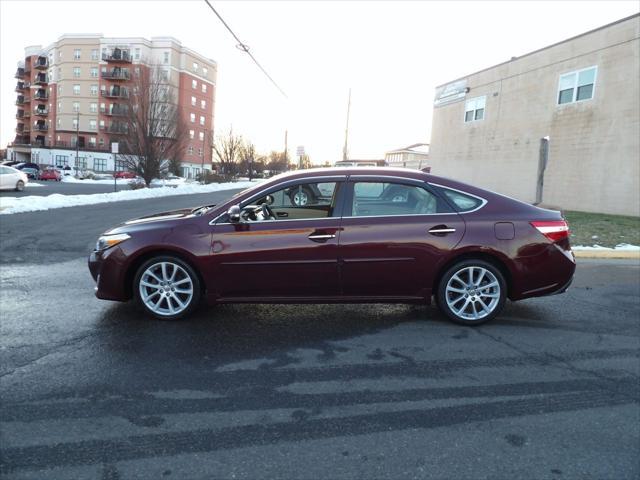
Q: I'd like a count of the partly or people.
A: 0